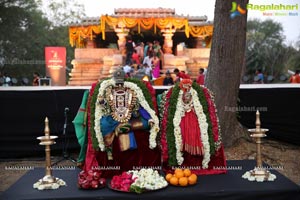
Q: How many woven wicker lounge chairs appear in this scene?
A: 0